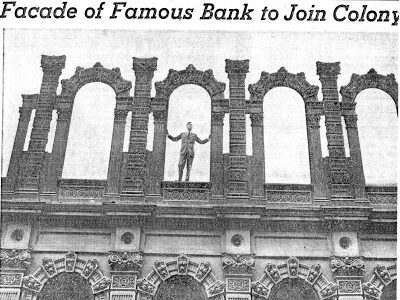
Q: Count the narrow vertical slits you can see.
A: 8